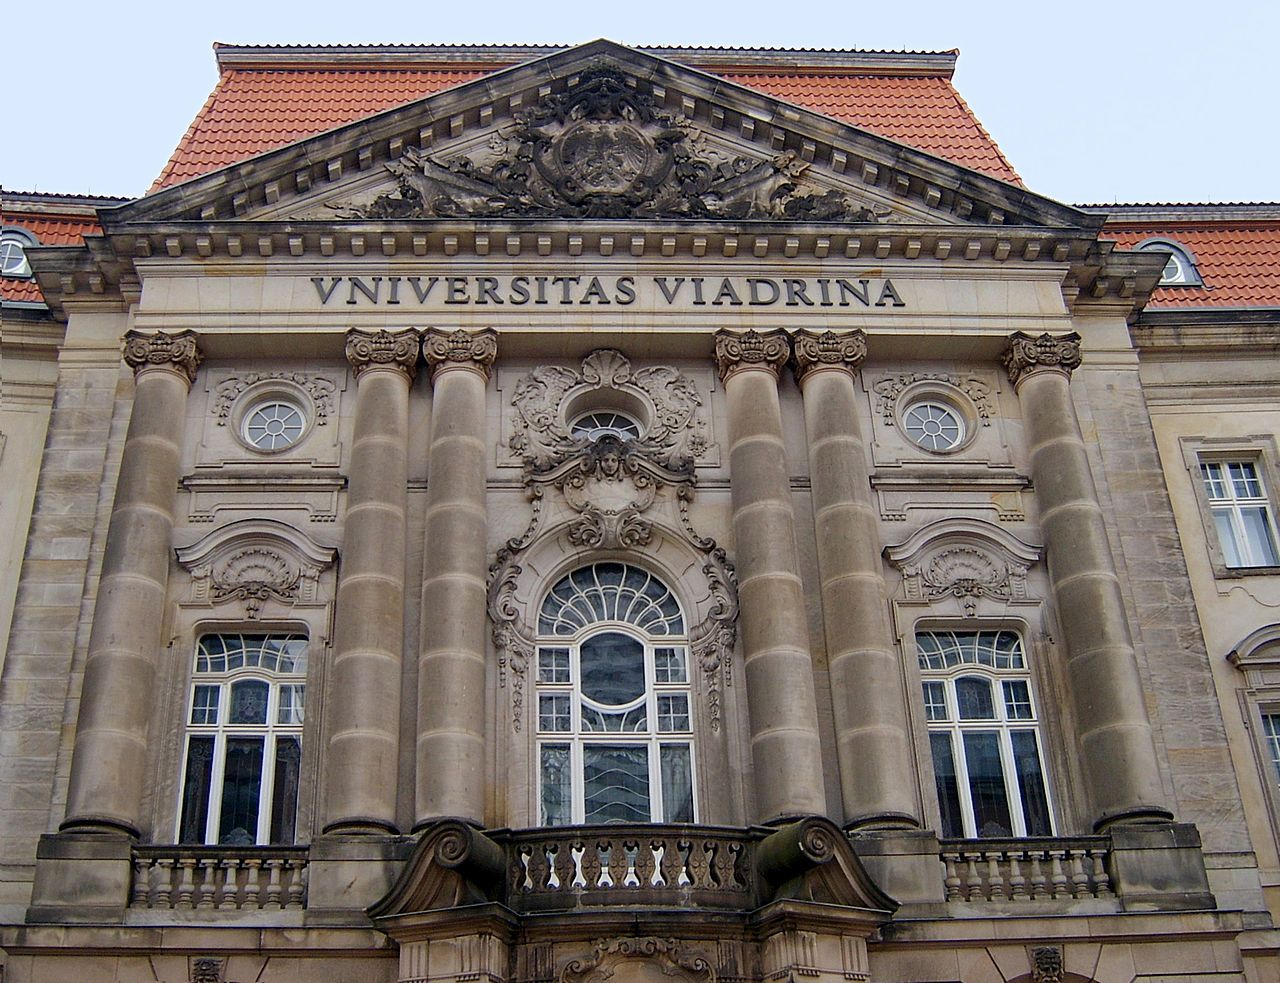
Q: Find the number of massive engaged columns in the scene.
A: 6